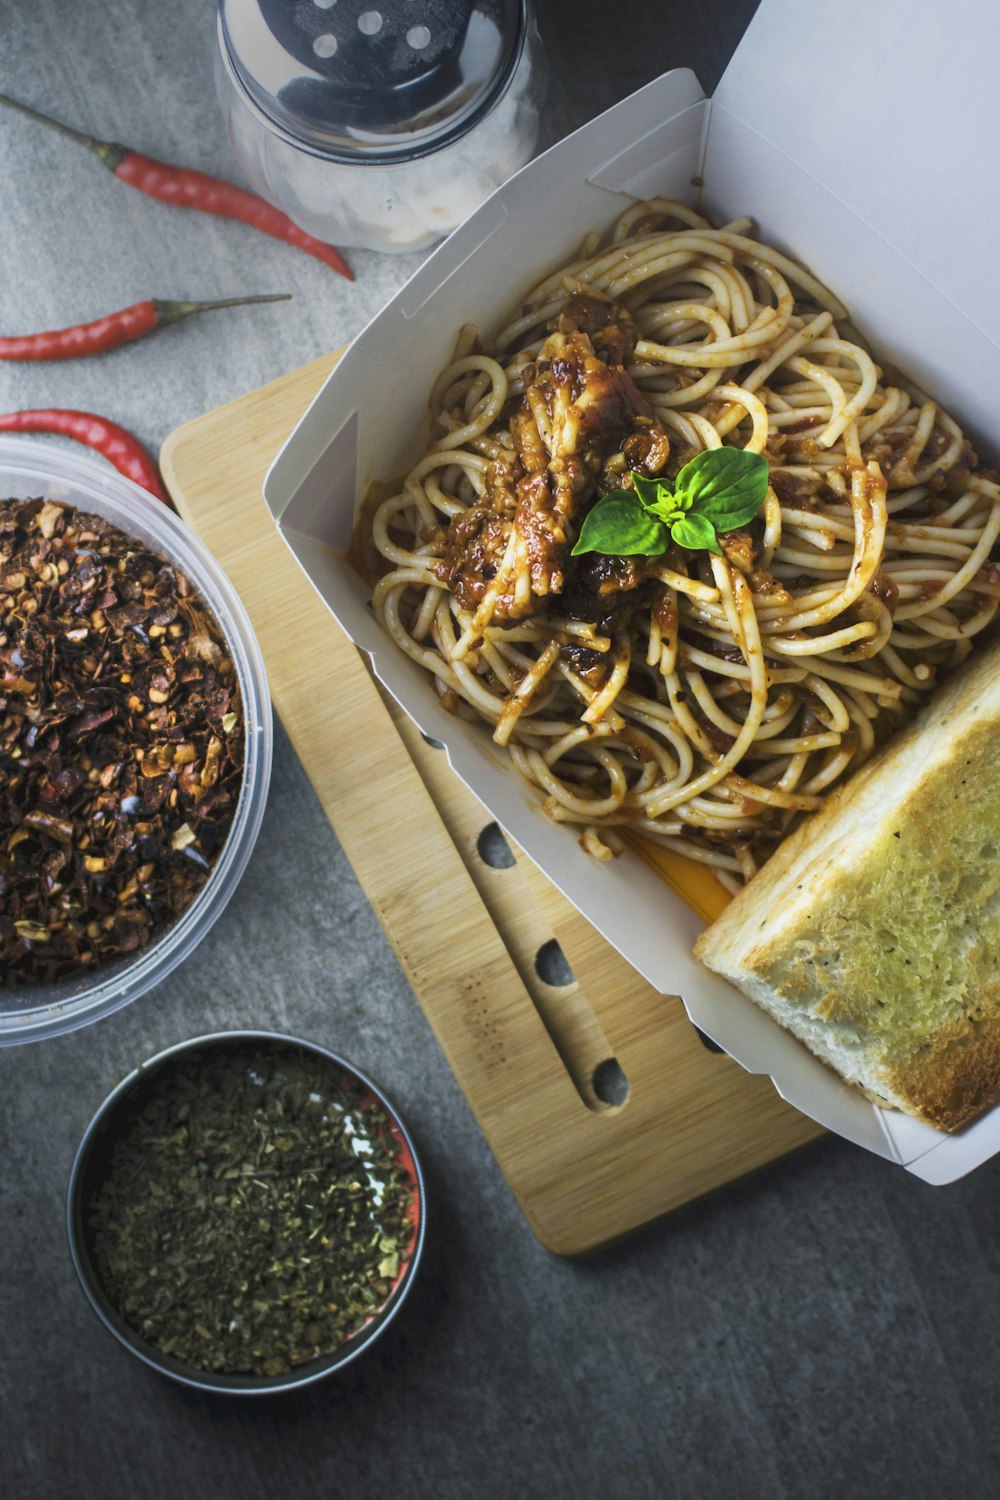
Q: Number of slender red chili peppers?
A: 3